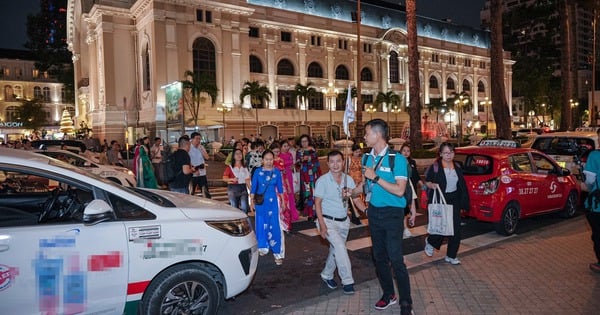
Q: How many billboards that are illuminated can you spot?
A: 1